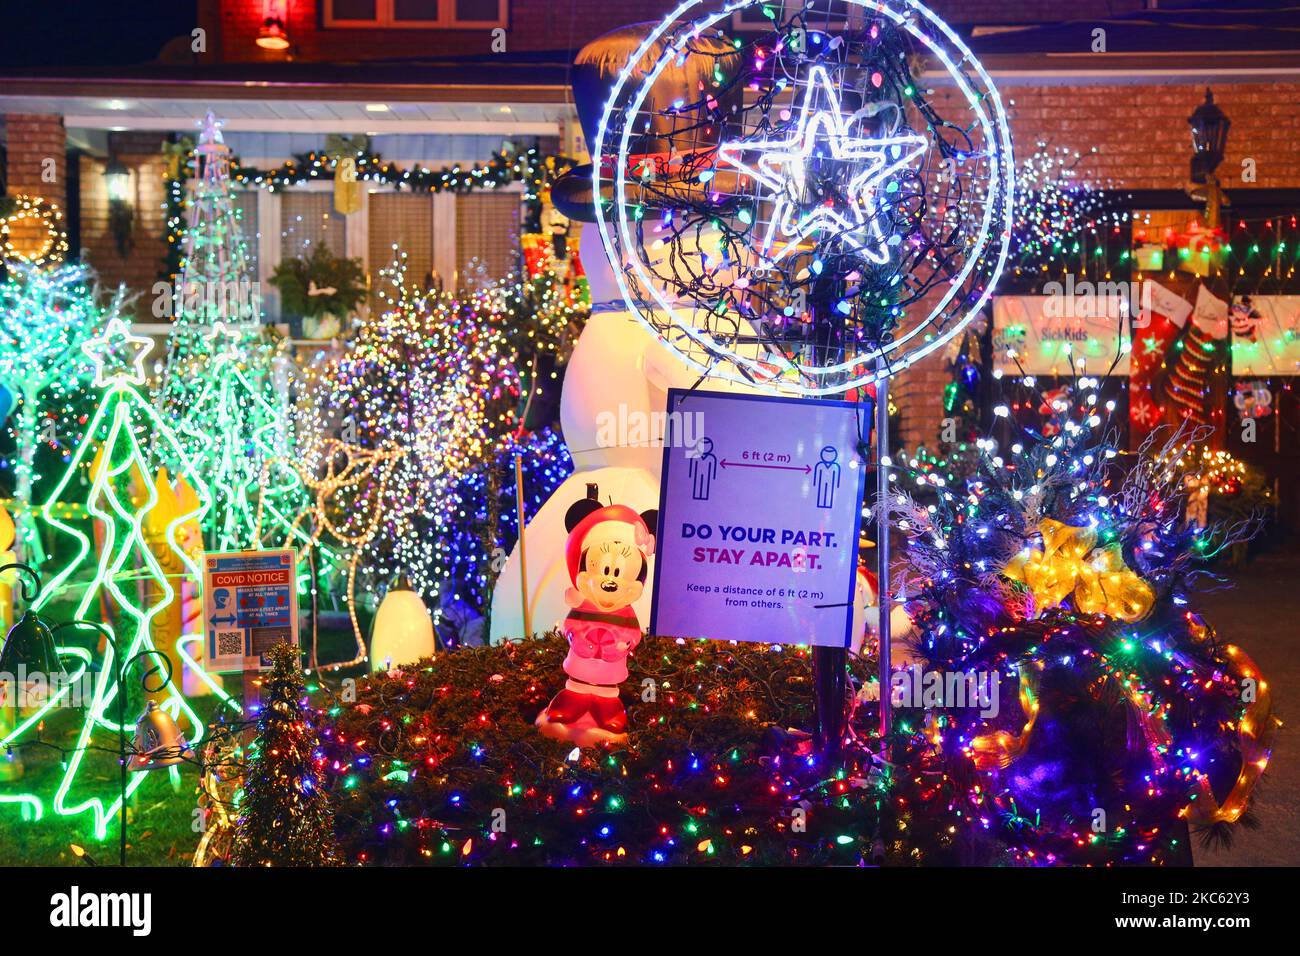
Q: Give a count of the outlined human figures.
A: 2